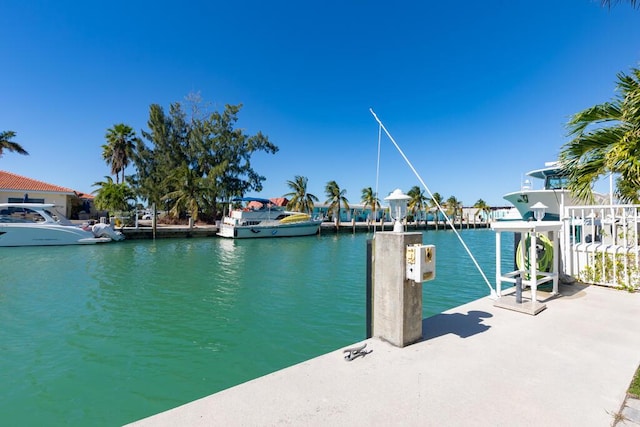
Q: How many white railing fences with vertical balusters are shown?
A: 1